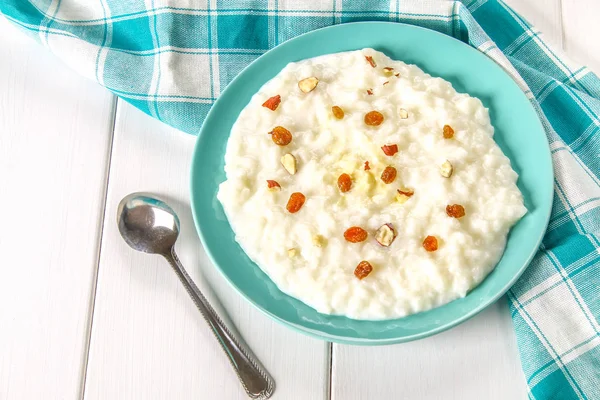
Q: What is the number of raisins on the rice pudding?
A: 11